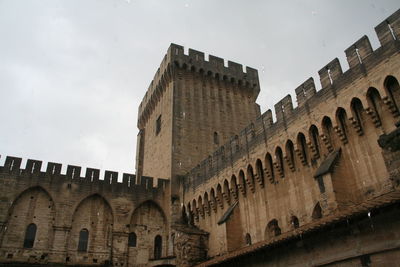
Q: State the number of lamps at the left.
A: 0